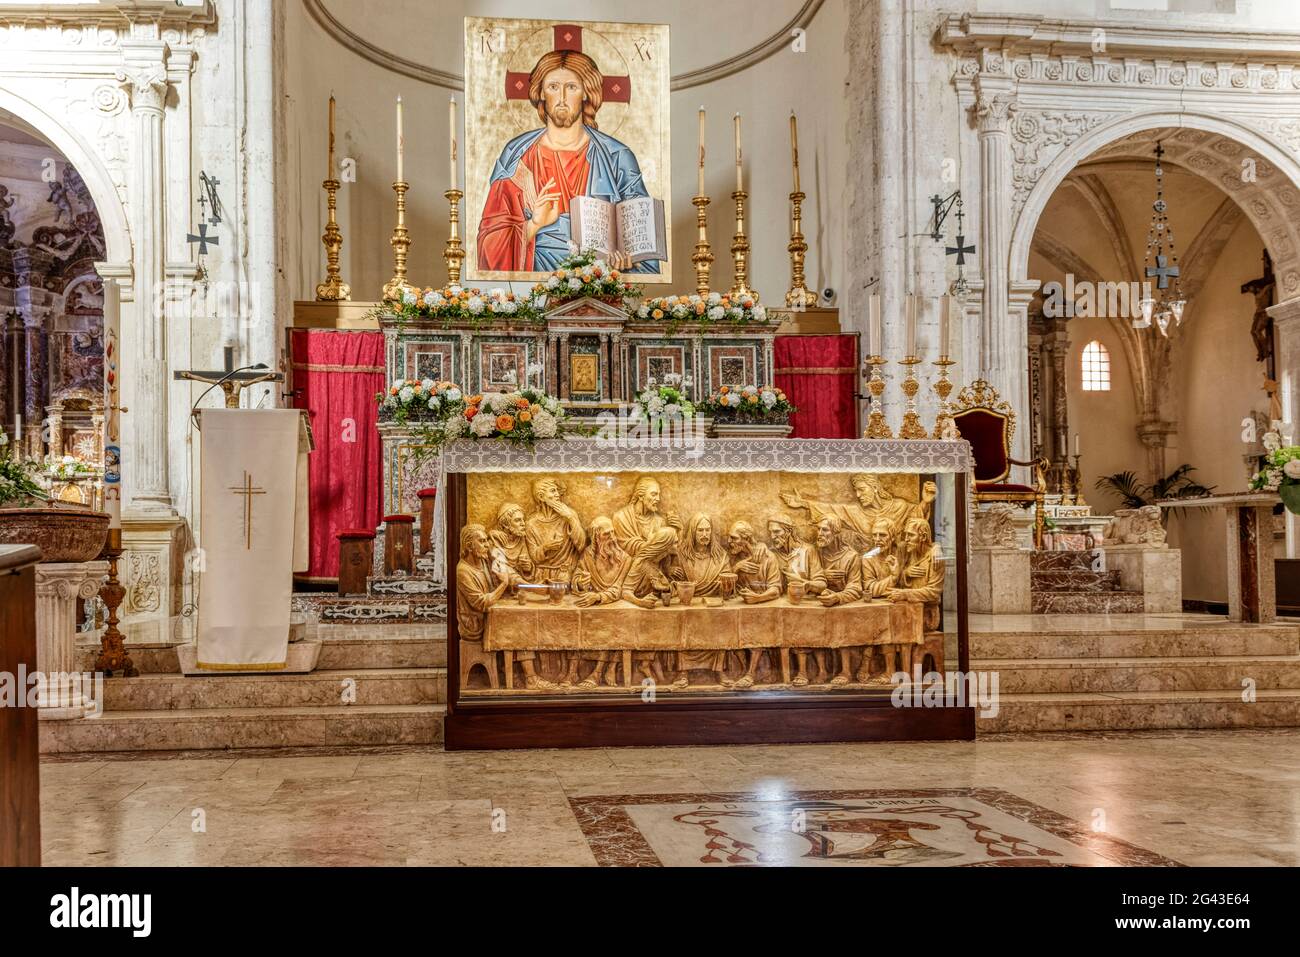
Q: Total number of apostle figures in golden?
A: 12